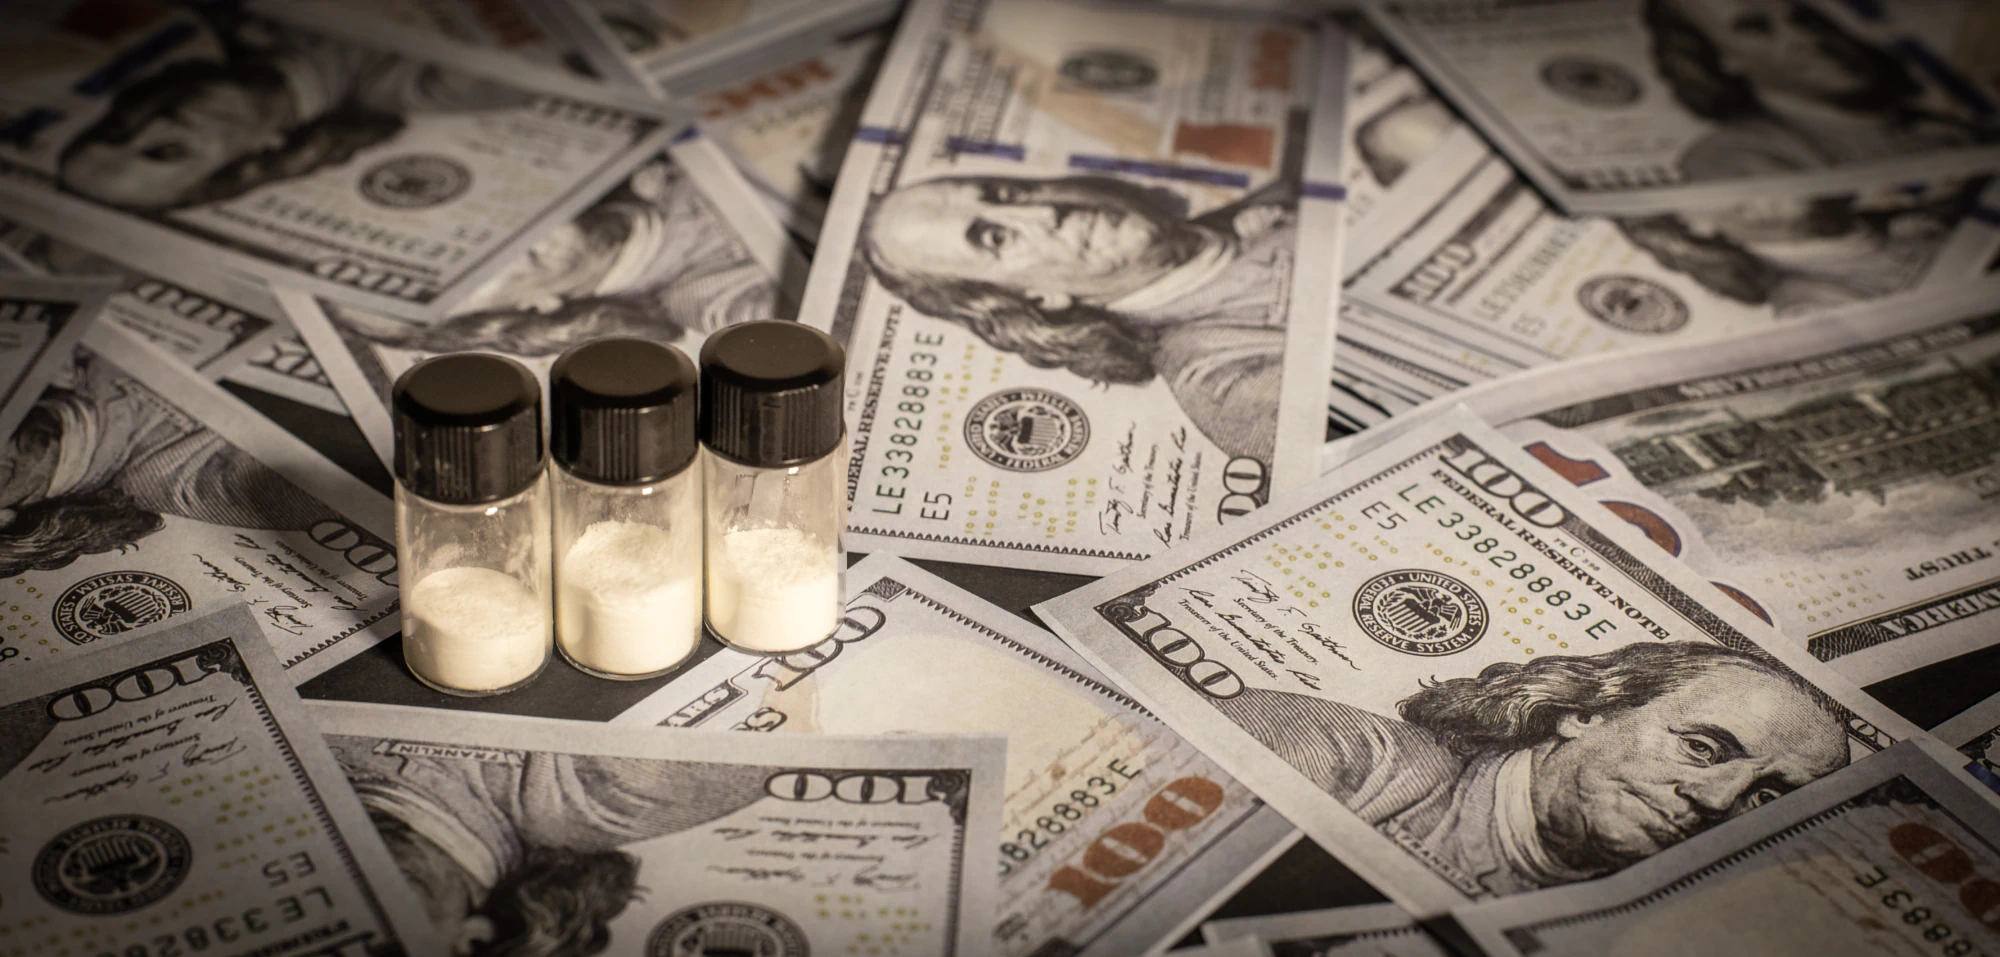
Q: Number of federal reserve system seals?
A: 8